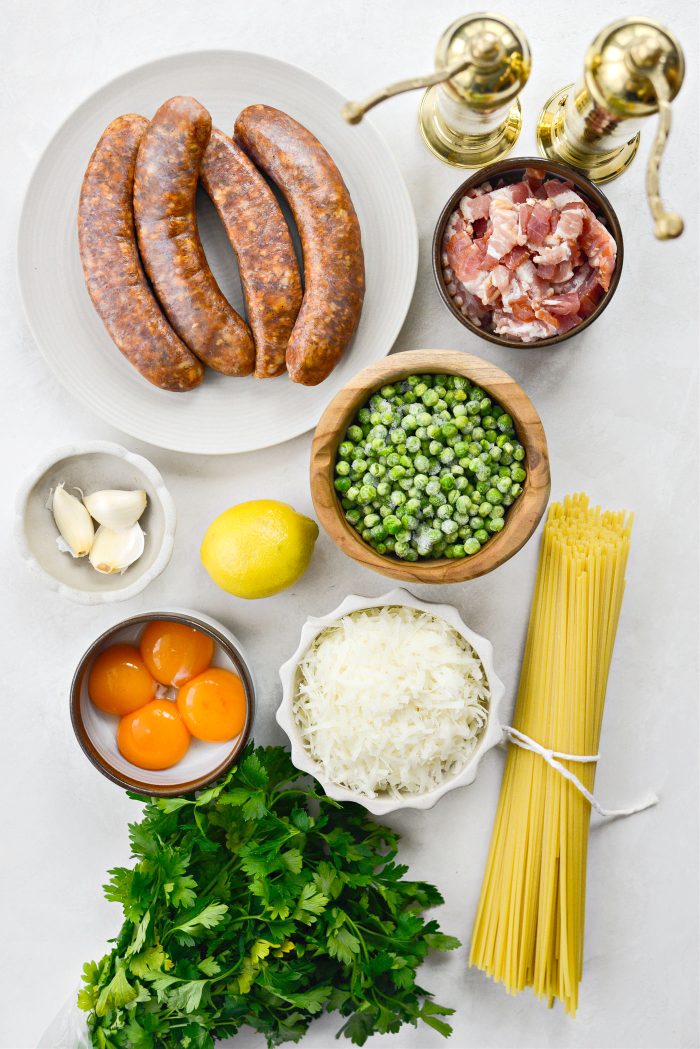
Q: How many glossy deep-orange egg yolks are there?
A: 4